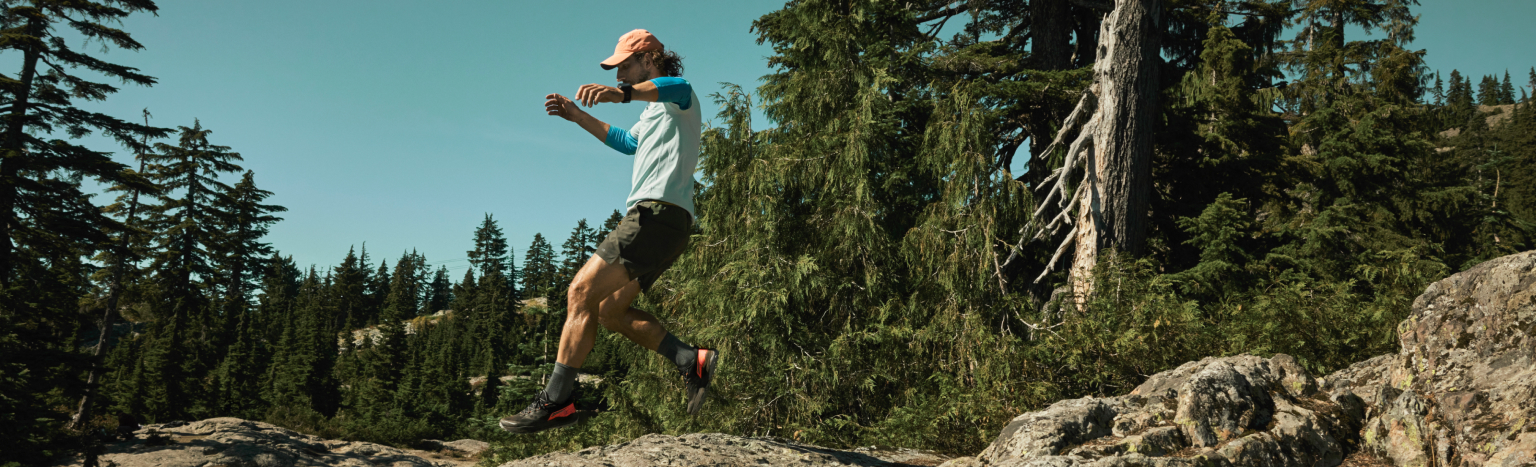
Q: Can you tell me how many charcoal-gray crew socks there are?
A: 2